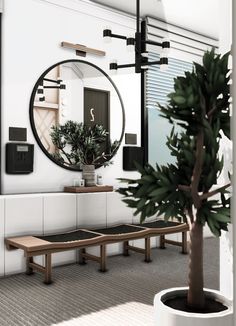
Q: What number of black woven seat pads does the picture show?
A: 3